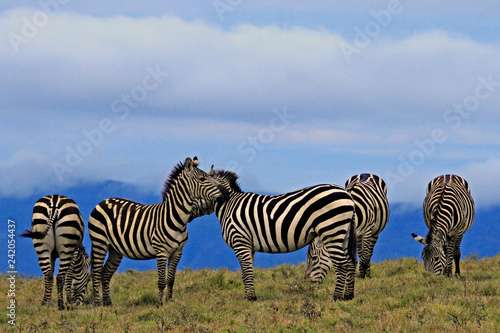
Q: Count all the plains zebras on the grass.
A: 5